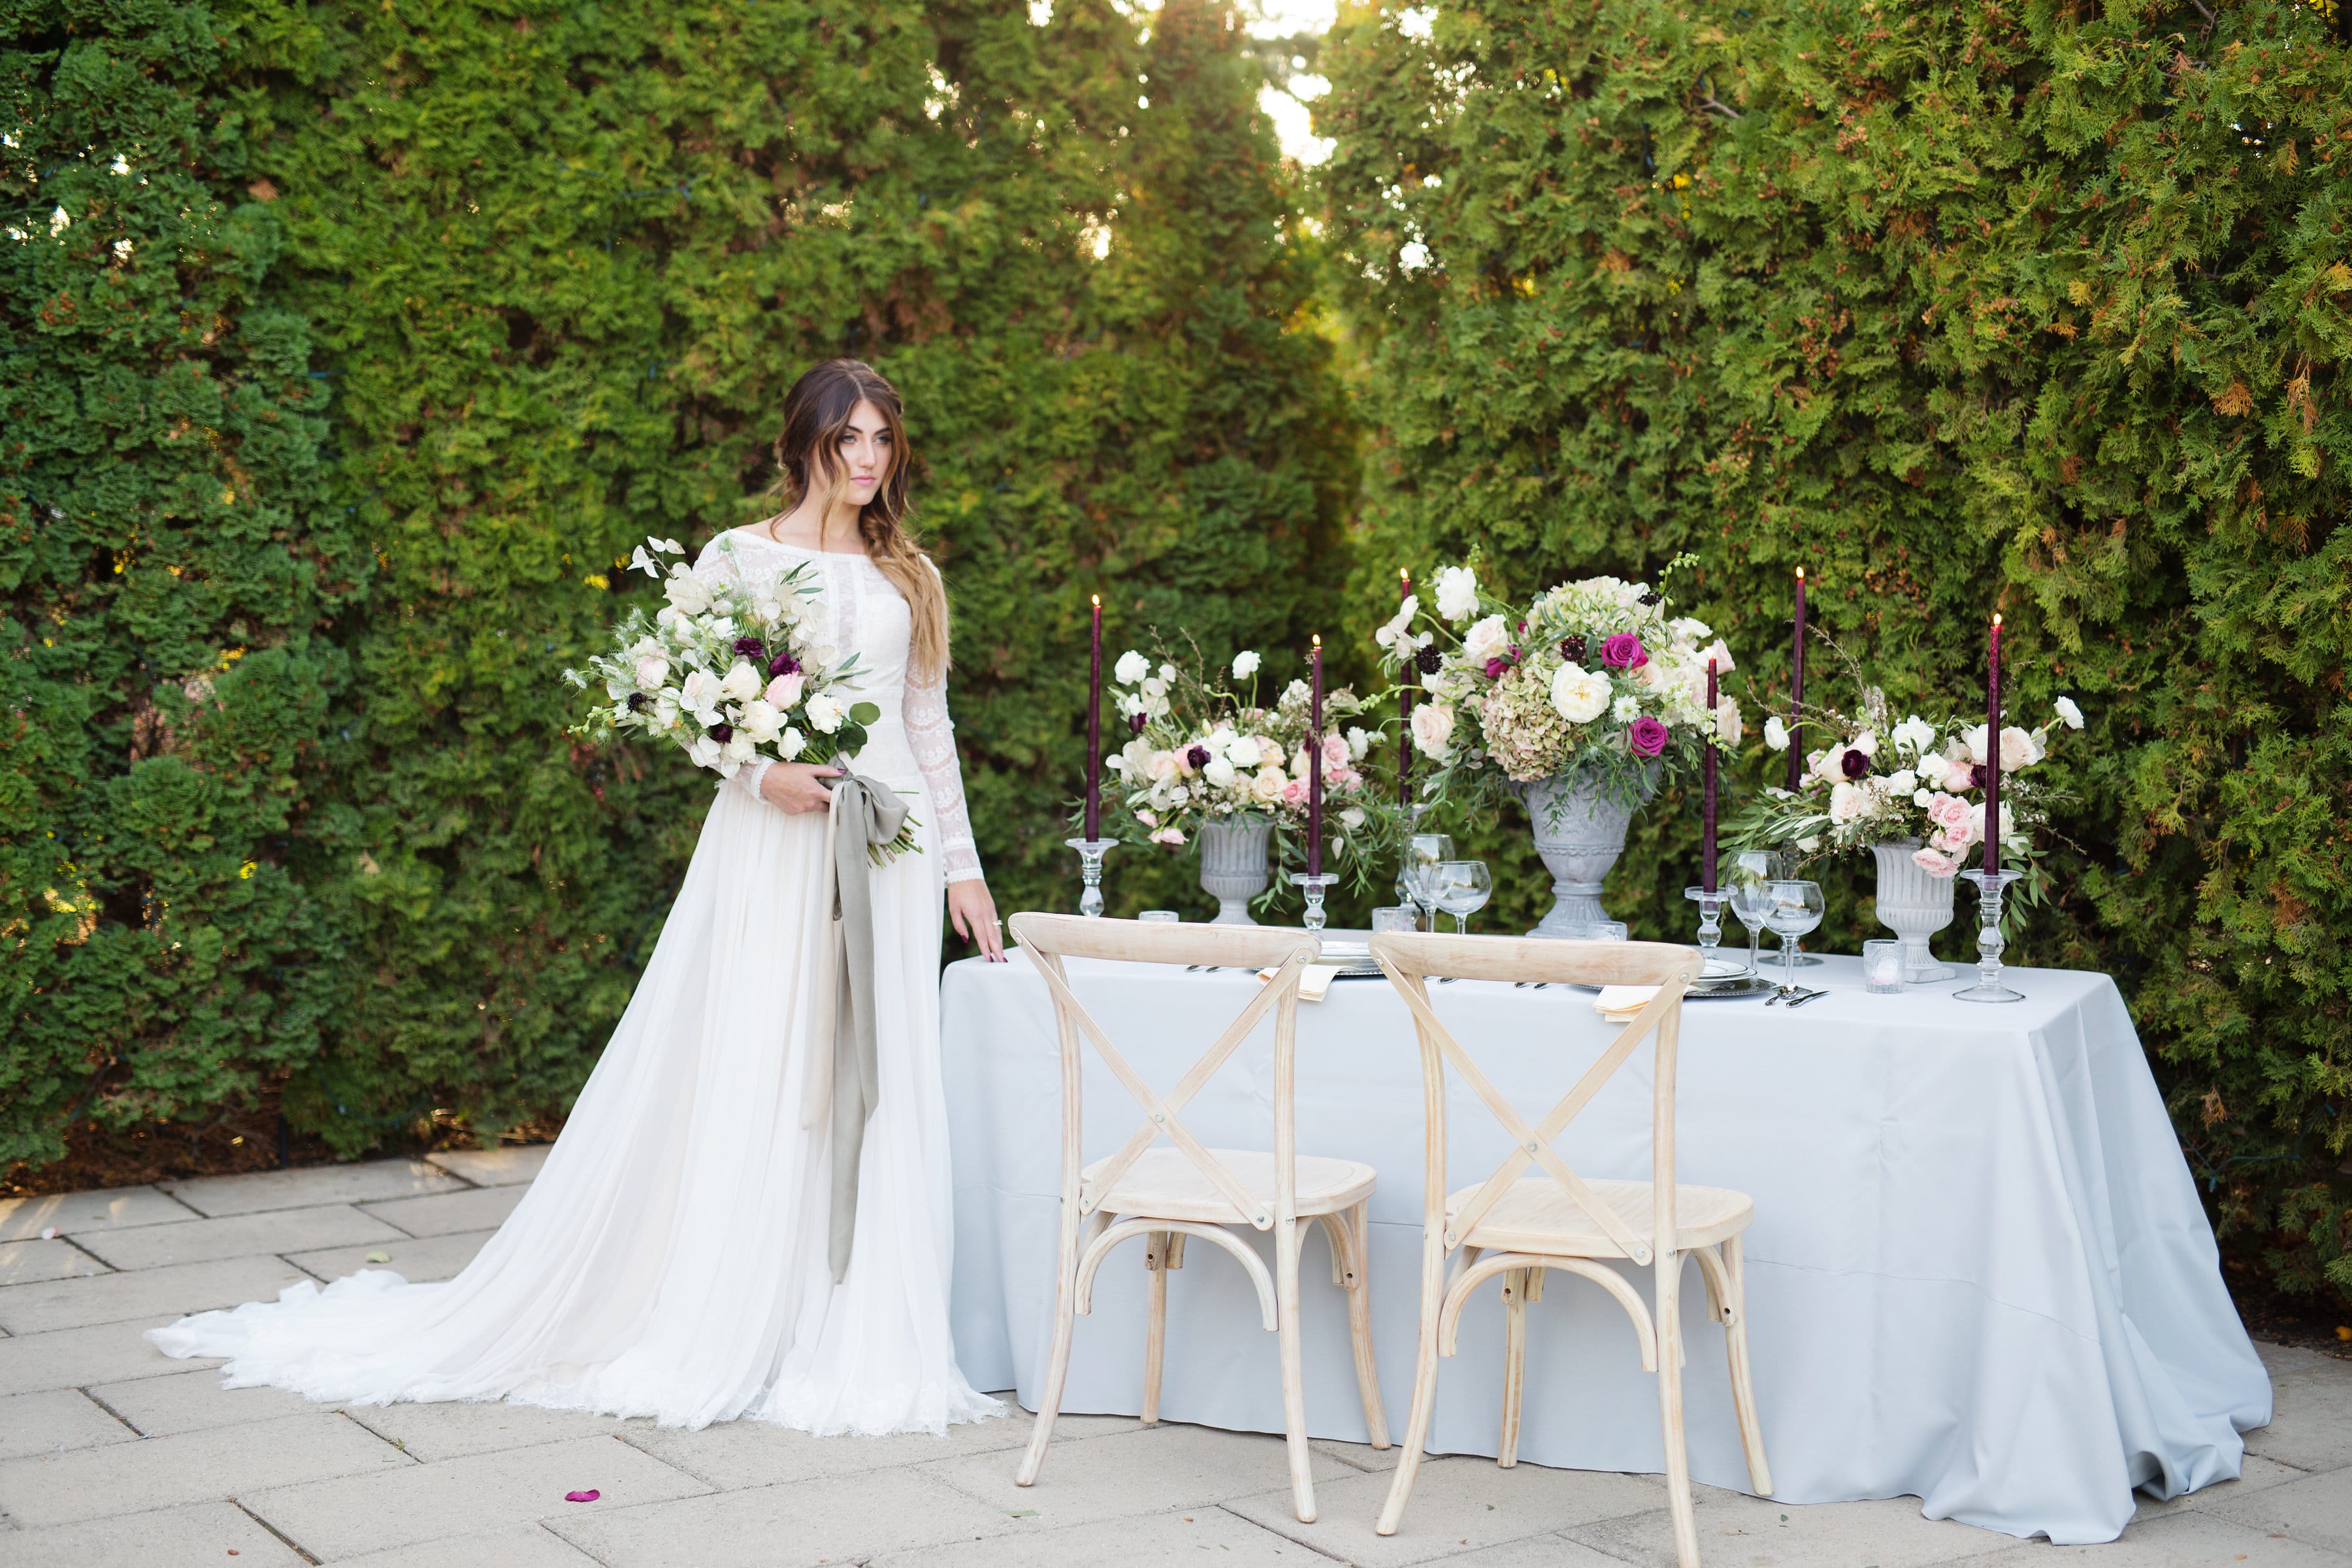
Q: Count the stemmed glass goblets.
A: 4